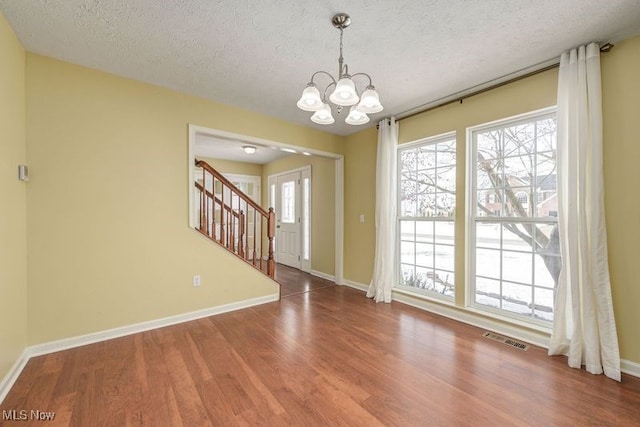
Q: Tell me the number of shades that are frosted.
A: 5